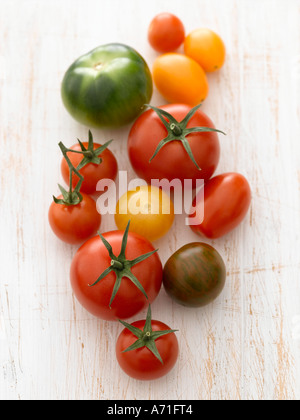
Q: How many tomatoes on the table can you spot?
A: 12